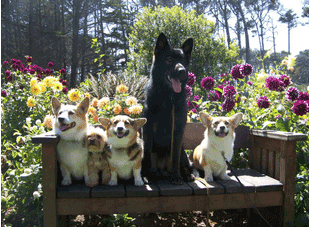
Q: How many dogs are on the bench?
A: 5